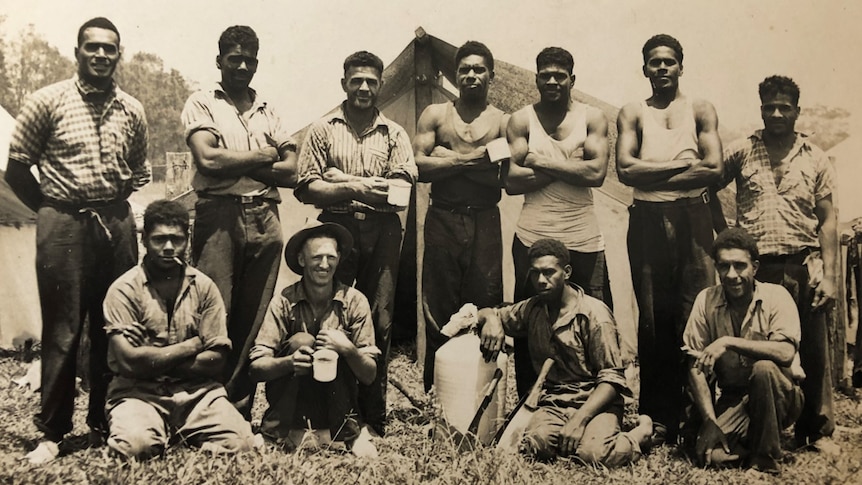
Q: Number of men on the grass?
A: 11